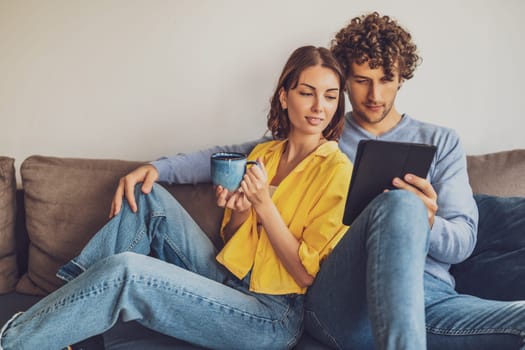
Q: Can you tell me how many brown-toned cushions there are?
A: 3